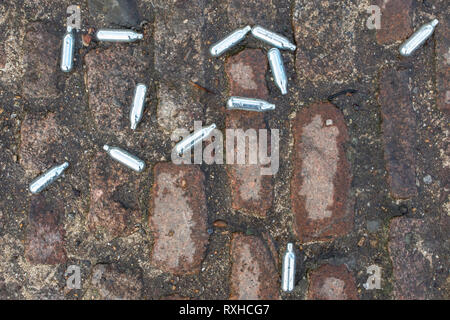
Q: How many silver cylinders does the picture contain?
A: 12